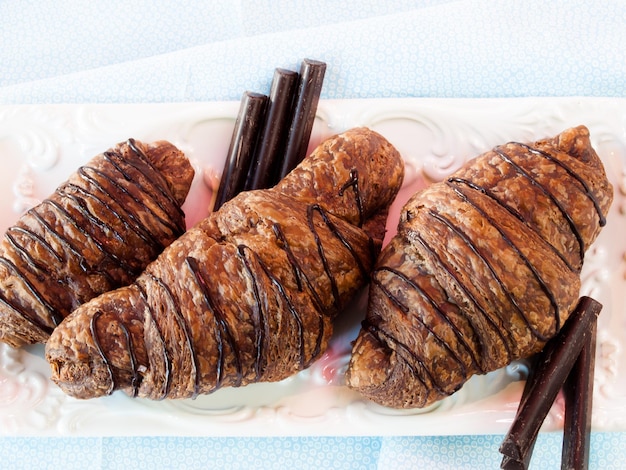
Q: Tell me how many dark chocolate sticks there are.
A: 6